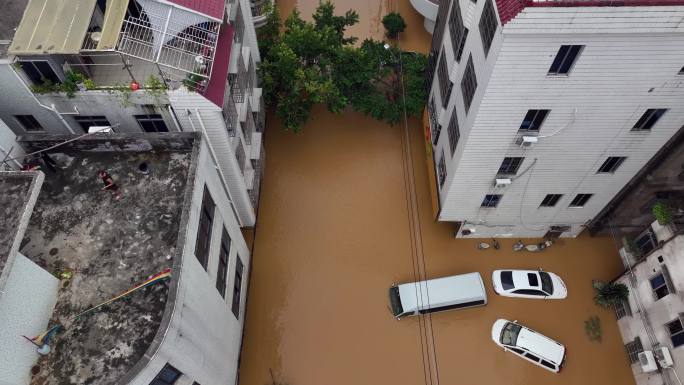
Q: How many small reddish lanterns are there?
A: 1